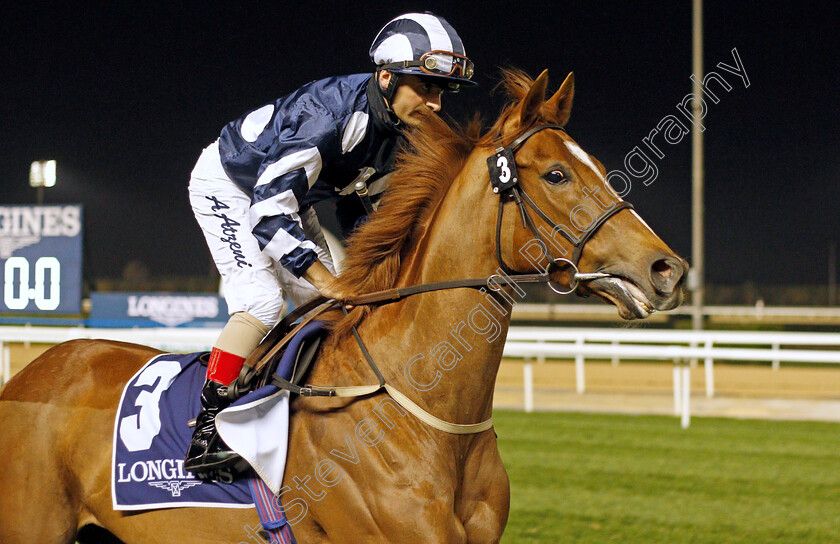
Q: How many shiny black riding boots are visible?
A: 1